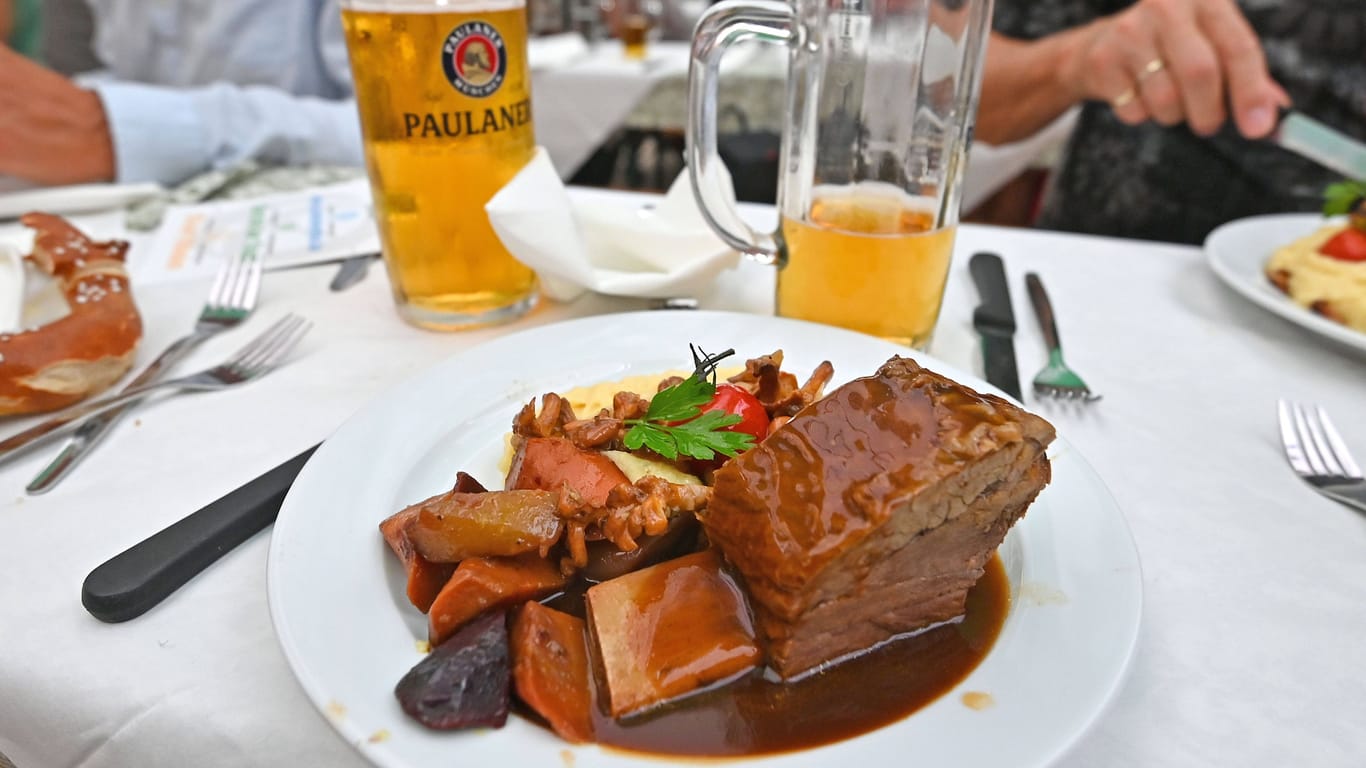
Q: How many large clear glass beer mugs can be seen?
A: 2